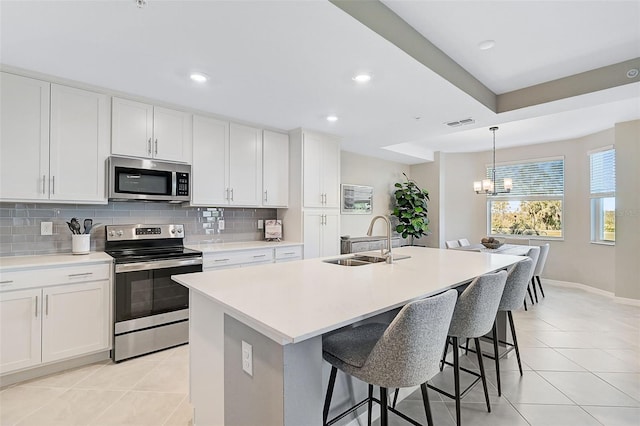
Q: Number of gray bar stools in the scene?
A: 3